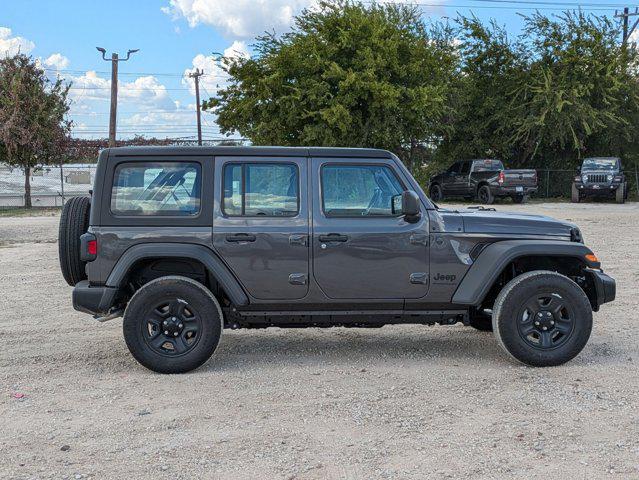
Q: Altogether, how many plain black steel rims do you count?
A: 2